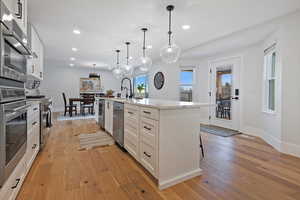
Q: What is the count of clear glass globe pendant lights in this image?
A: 4